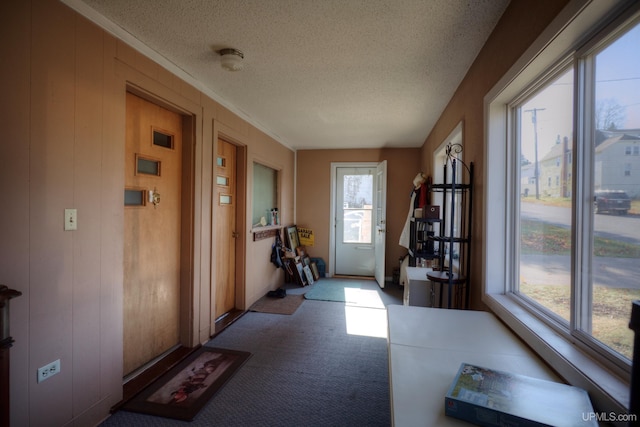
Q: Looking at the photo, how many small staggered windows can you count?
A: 6